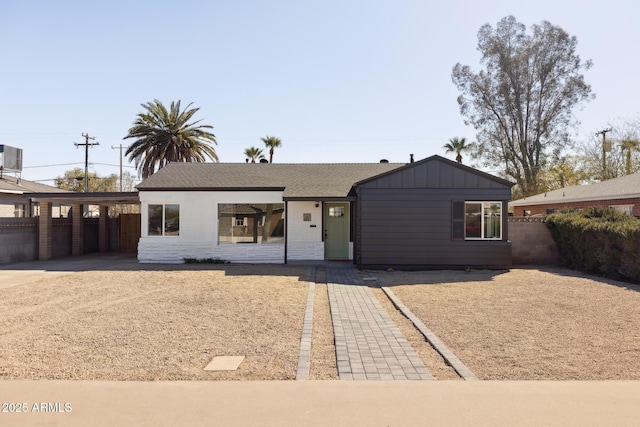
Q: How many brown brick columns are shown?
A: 3